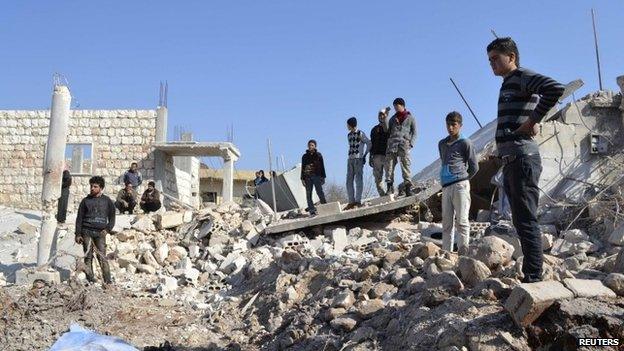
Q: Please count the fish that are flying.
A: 0